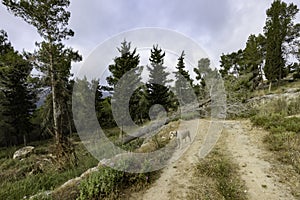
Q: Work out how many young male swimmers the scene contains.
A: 0